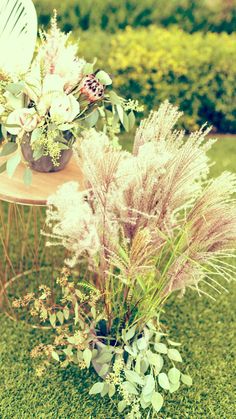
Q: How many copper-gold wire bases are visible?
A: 1